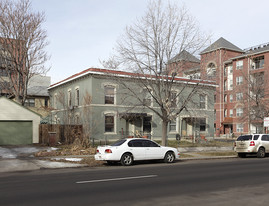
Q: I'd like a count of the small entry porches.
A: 2